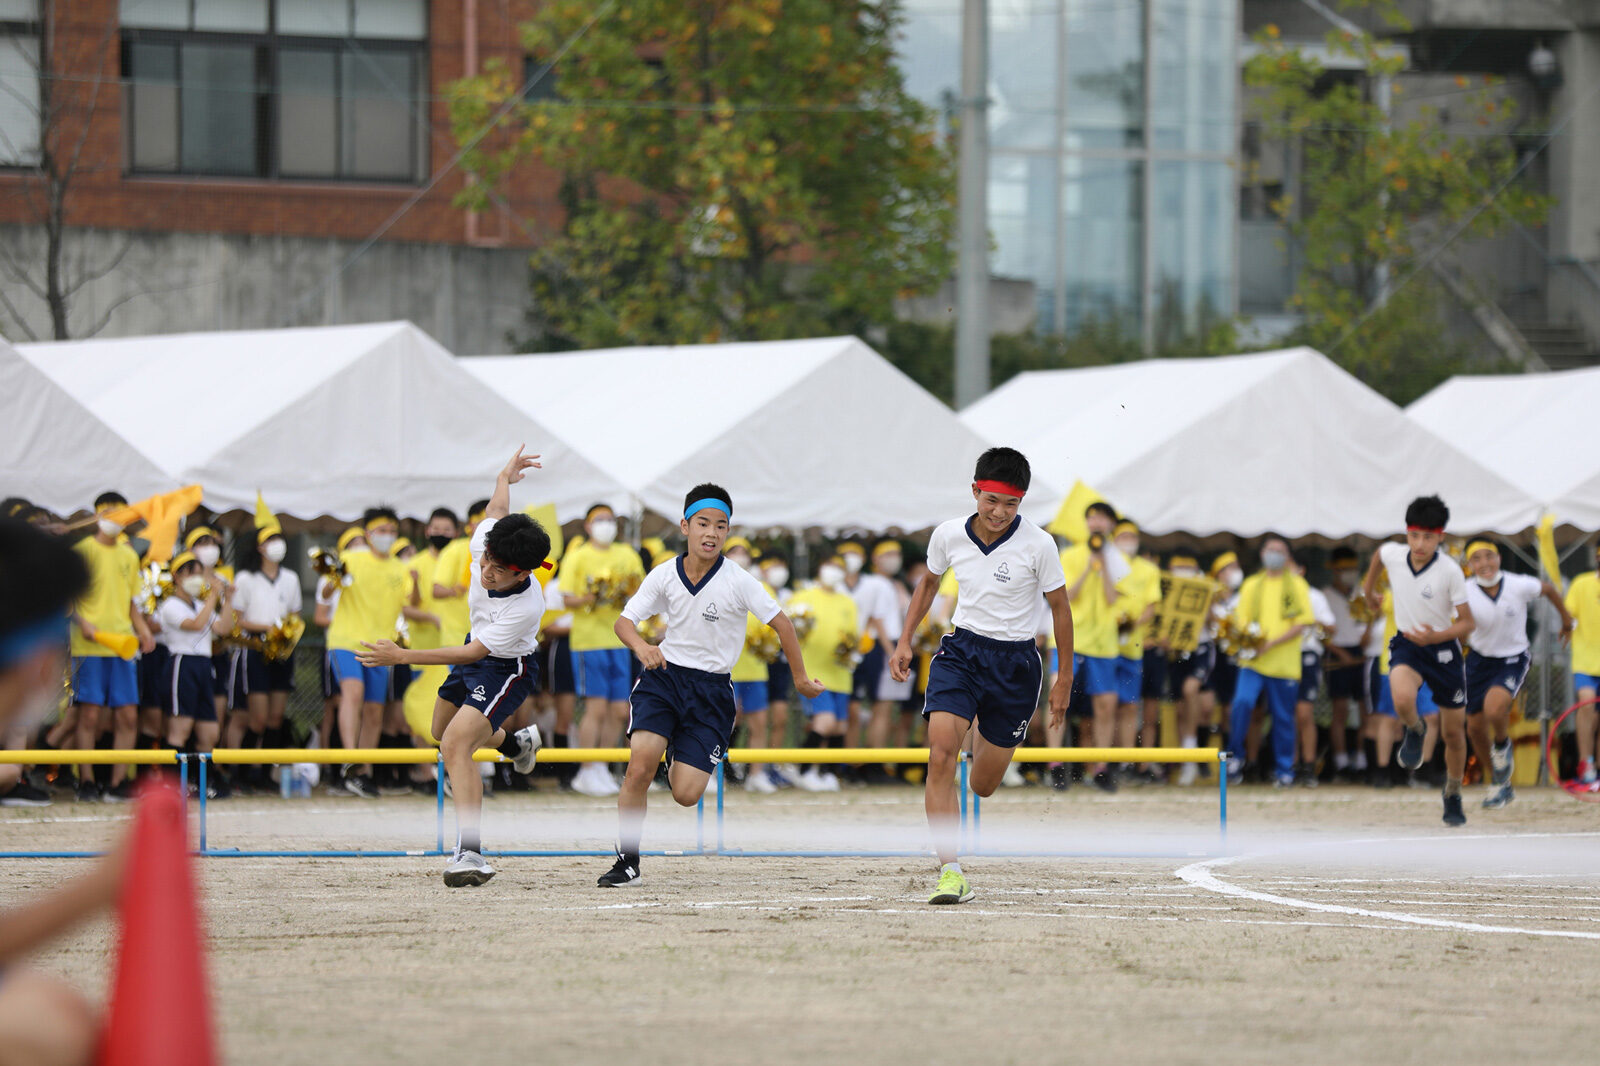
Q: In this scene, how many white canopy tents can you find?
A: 5